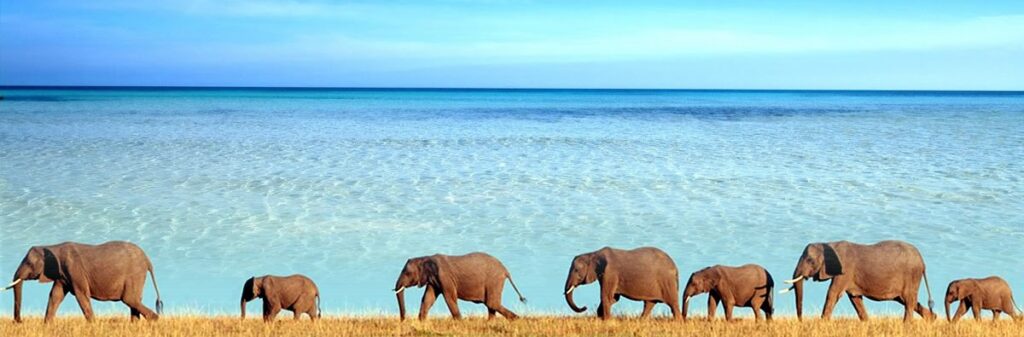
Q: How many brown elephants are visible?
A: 7